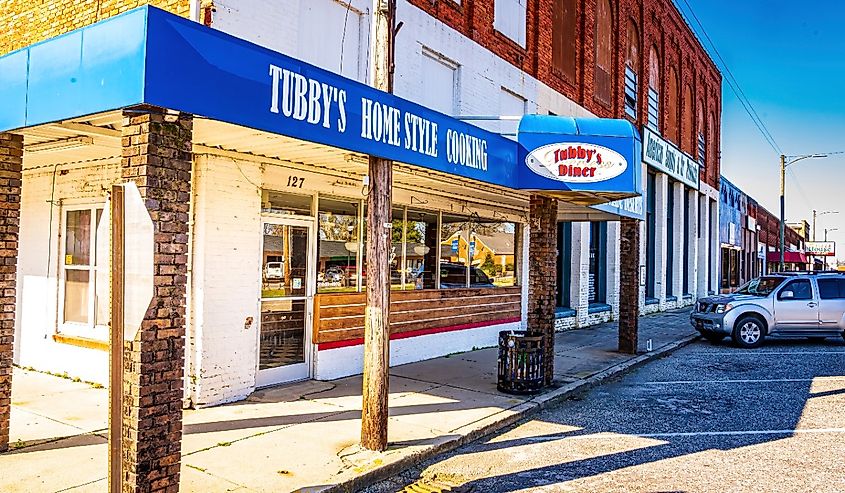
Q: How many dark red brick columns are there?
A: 4